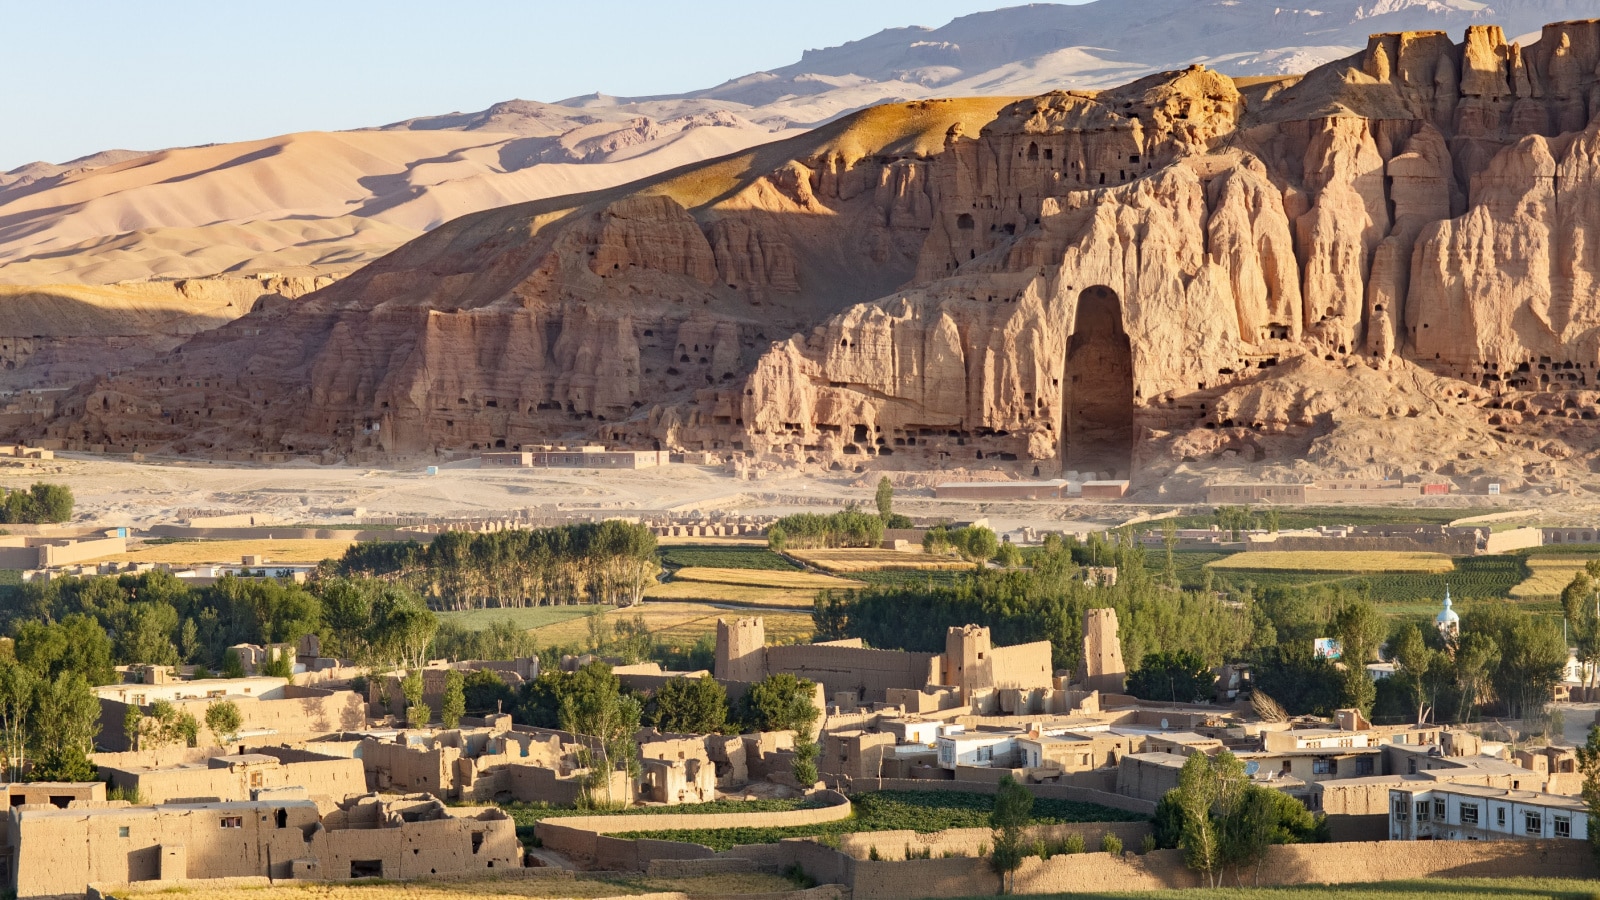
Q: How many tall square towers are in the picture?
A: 3